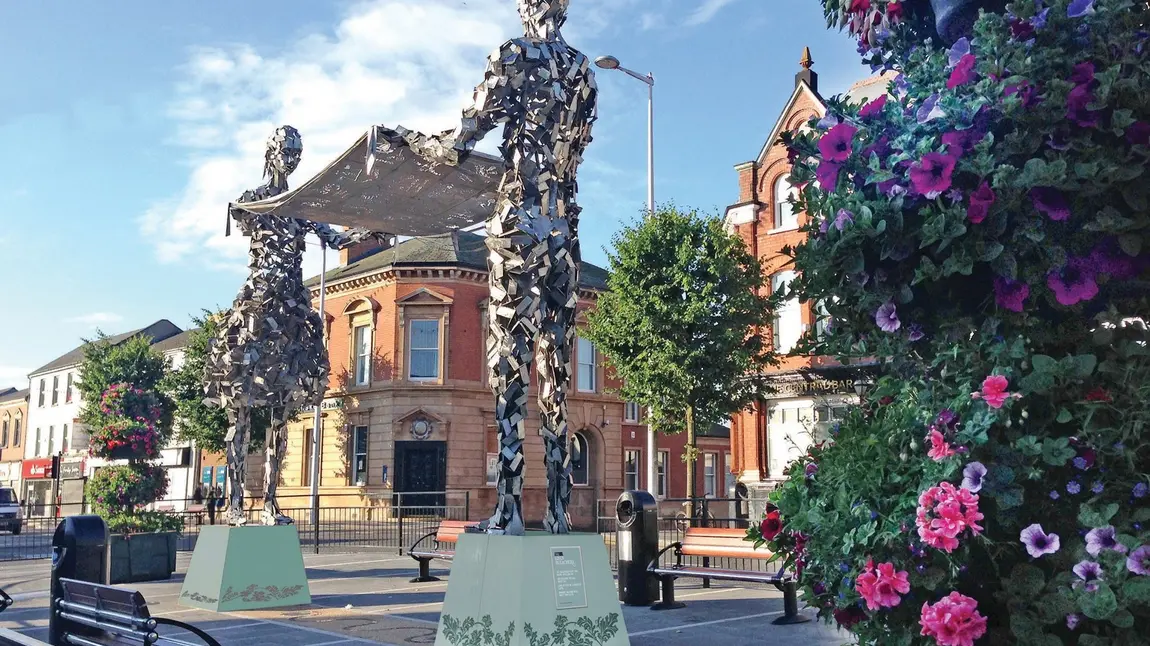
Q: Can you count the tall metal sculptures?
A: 2